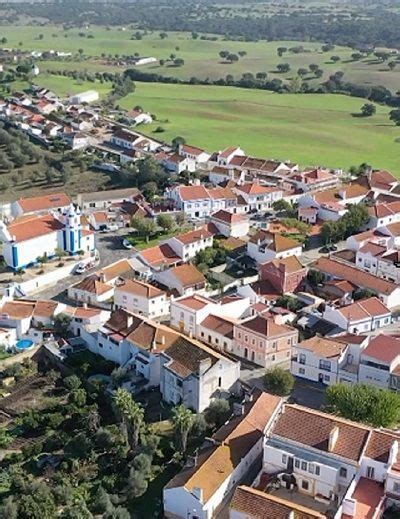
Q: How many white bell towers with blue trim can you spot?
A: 1